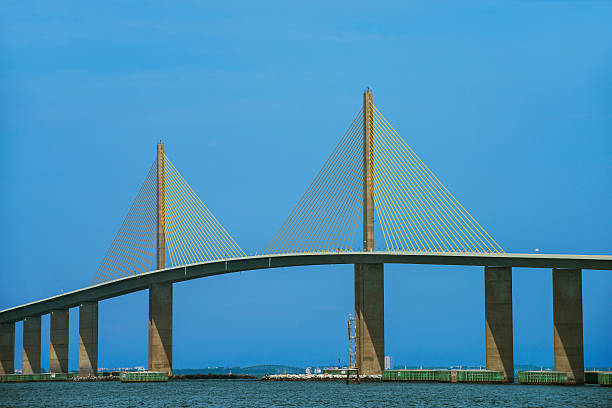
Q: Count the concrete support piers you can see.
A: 8